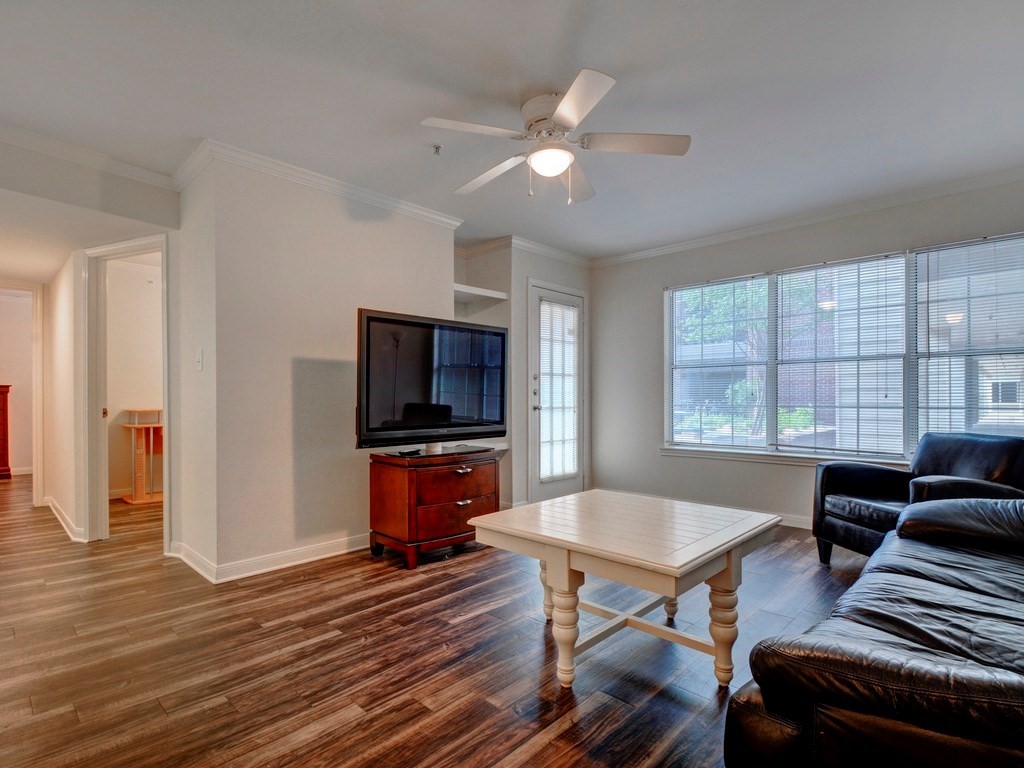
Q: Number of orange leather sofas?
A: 0